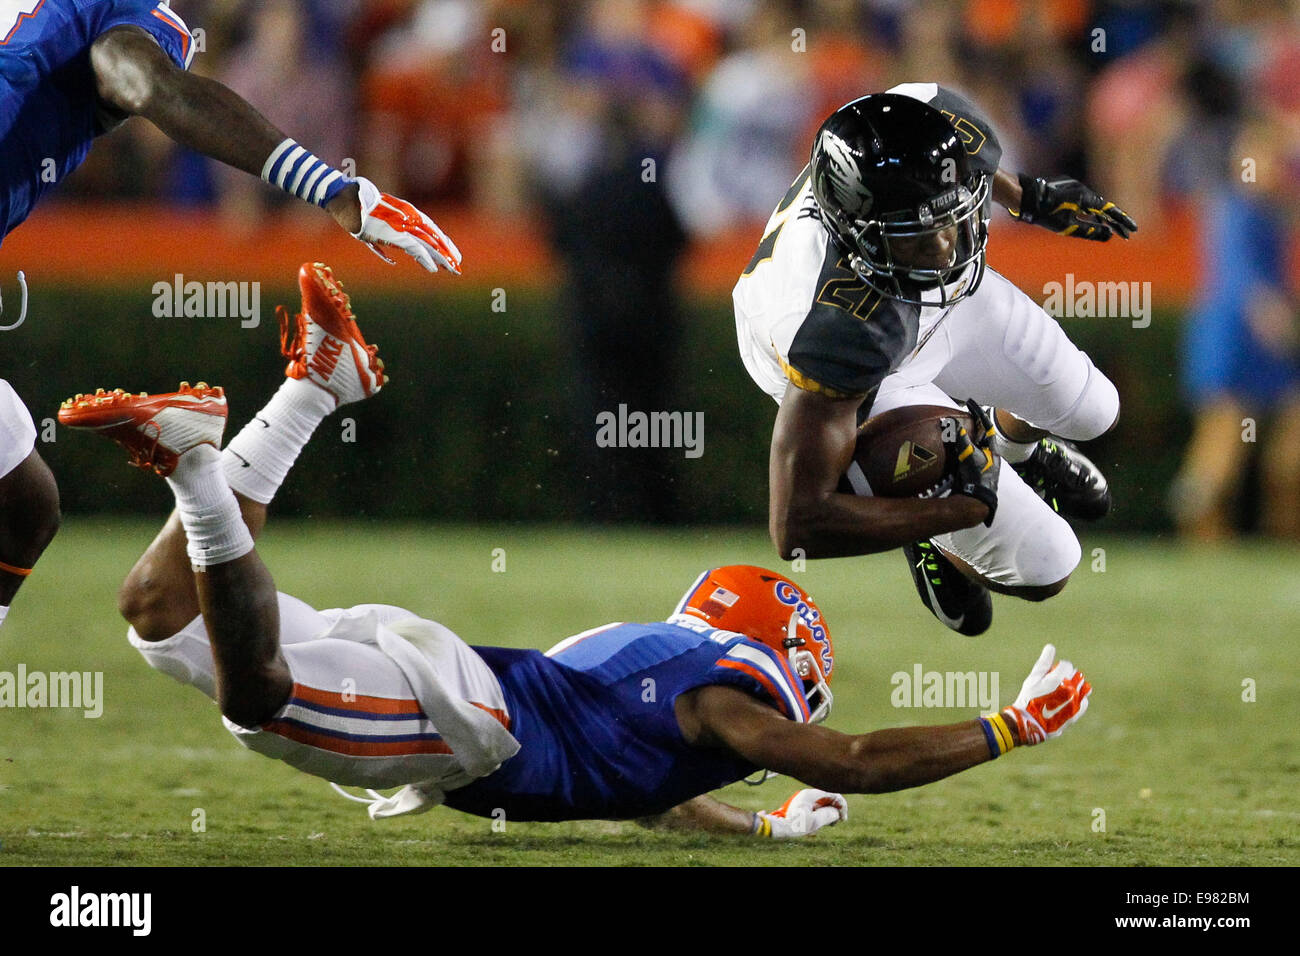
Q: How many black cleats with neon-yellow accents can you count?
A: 2